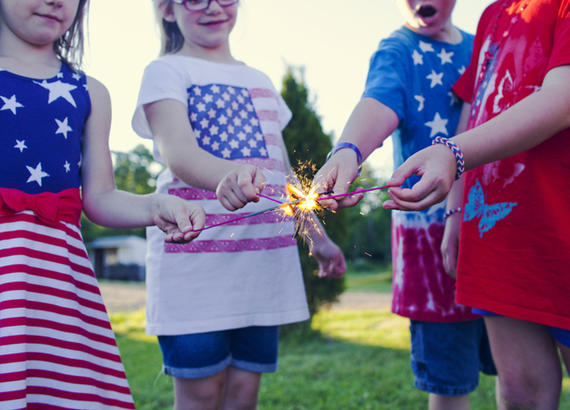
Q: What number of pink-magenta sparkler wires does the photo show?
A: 3